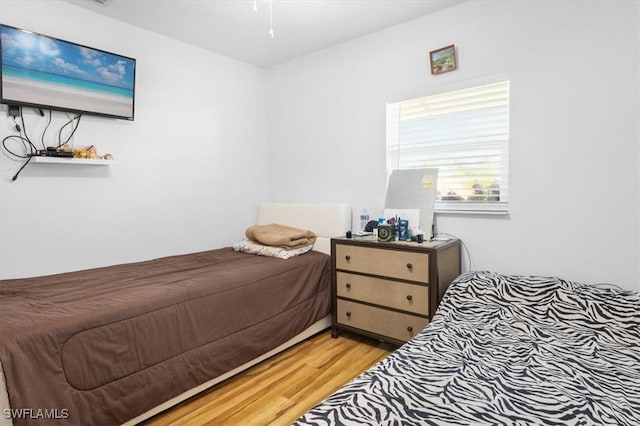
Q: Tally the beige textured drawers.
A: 3